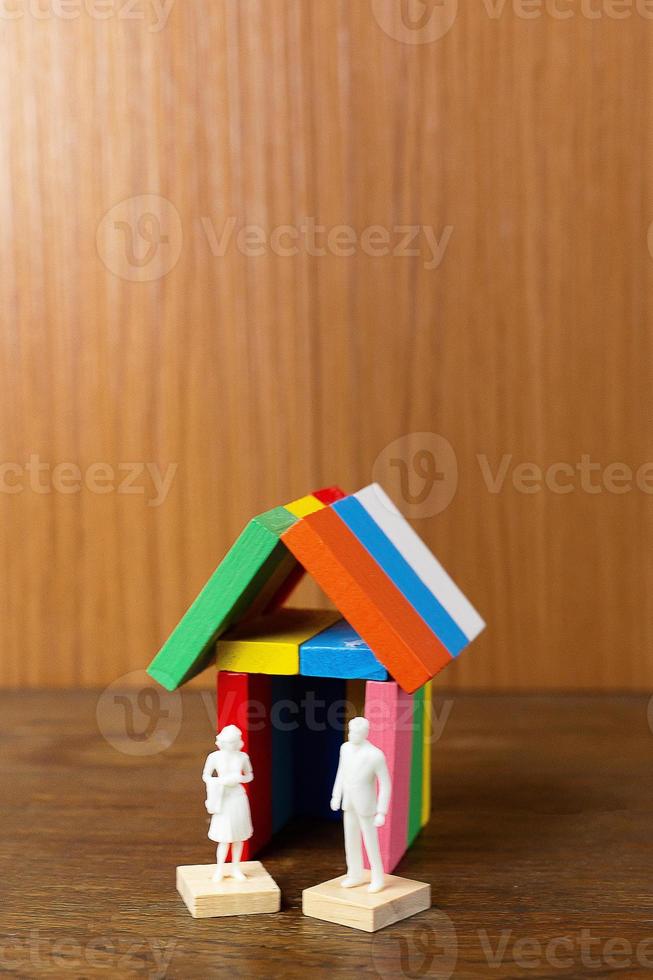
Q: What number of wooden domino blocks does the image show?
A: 14